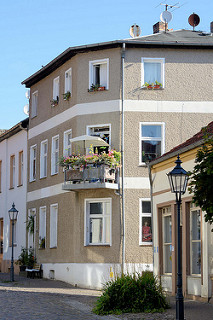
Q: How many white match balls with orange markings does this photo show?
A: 0